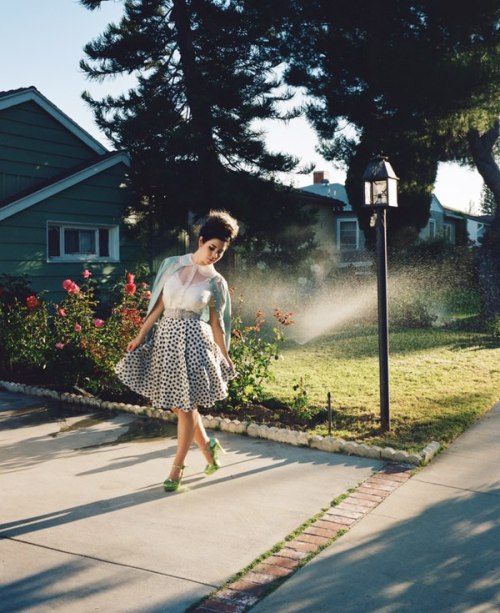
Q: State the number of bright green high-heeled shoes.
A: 2